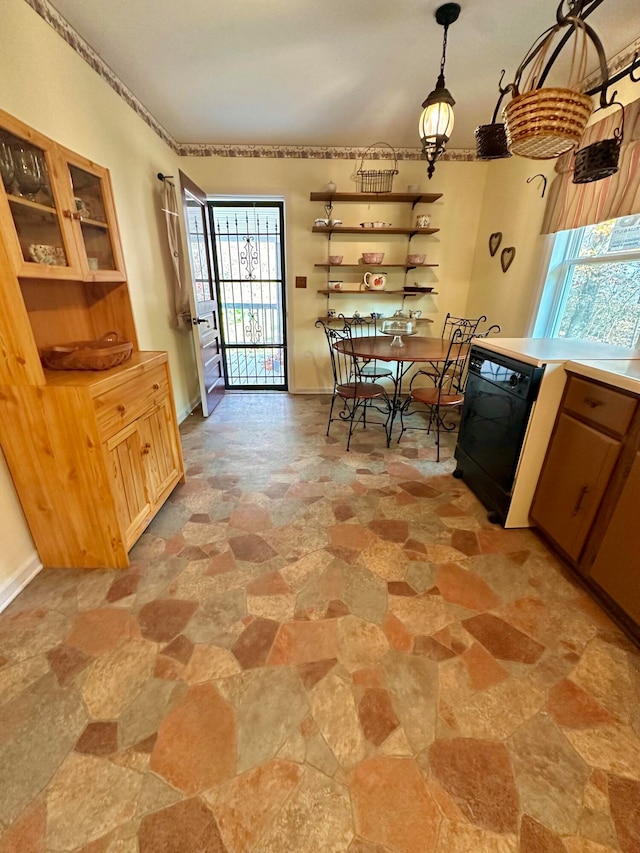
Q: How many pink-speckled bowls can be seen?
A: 3